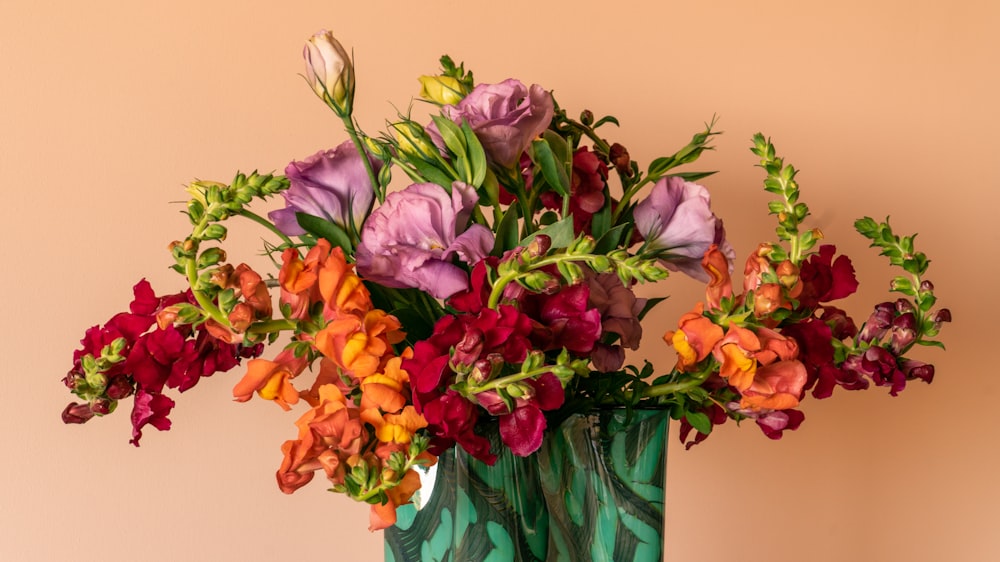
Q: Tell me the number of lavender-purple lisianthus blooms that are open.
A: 4